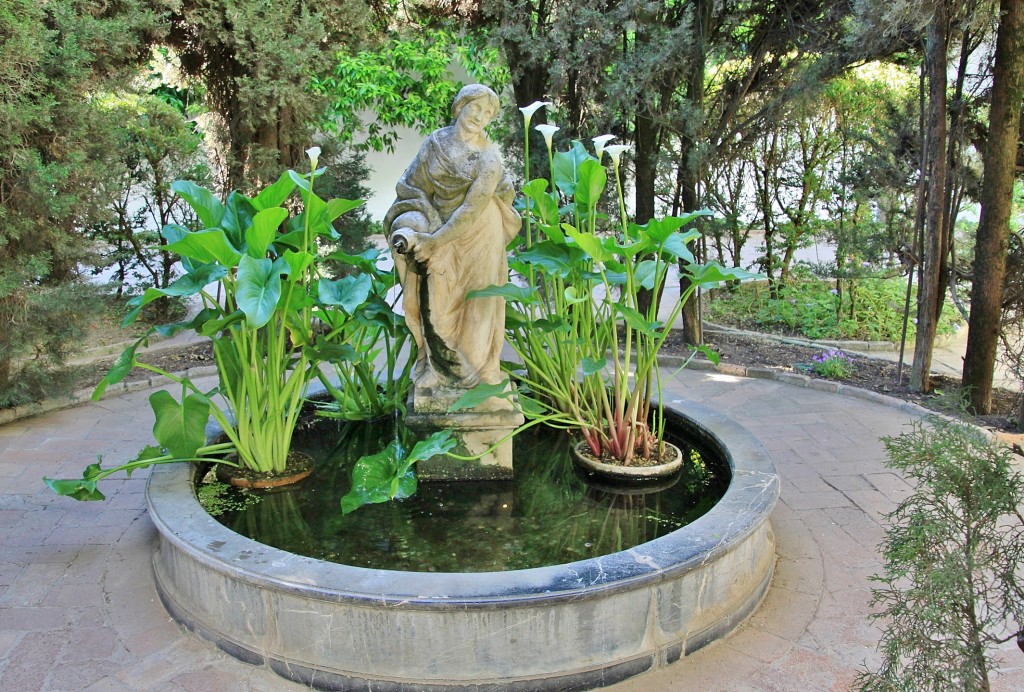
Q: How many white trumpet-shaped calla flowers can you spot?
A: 5